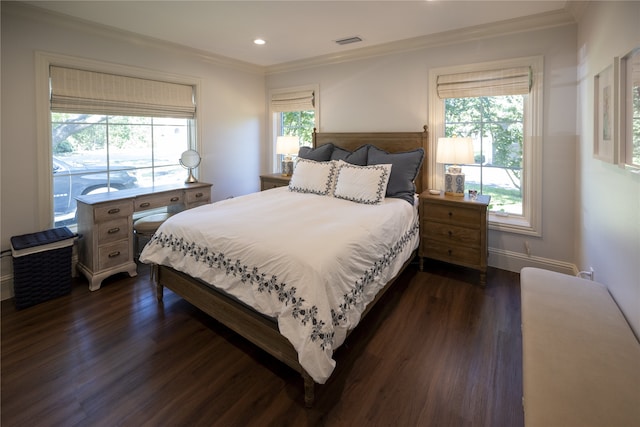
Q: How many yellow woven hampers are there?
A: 0